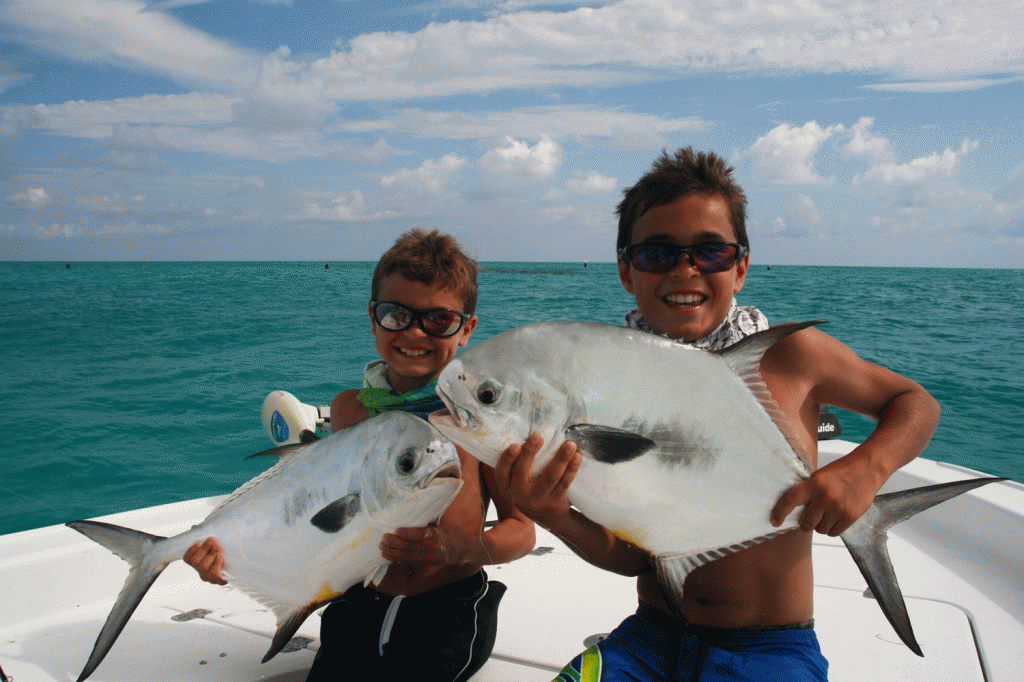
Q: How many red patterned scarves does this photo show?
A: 0